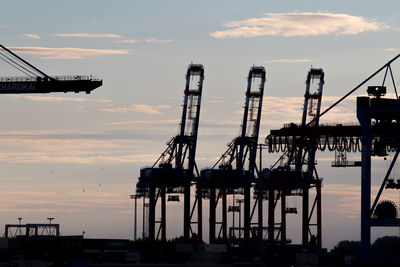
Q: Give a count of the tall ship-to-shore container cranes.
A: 3